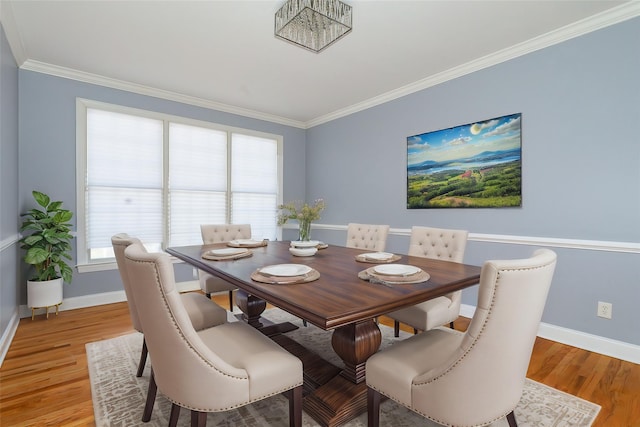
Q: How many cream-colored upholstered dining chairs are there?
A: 6